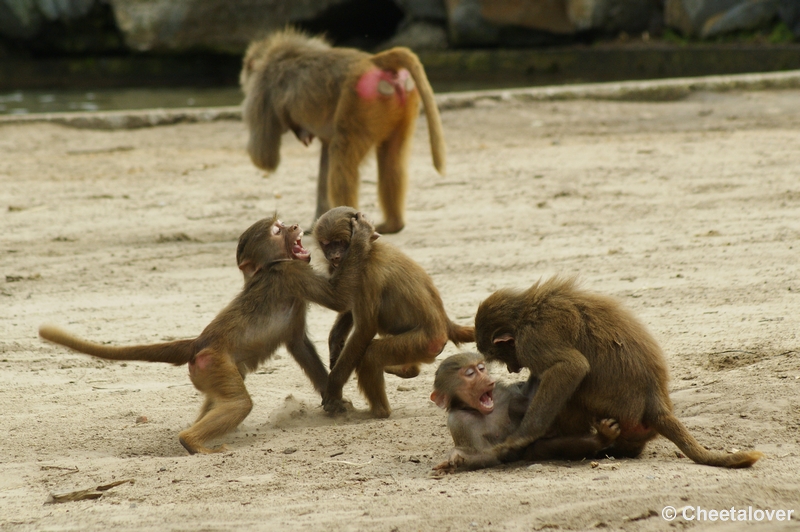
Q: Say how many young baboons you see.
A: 4